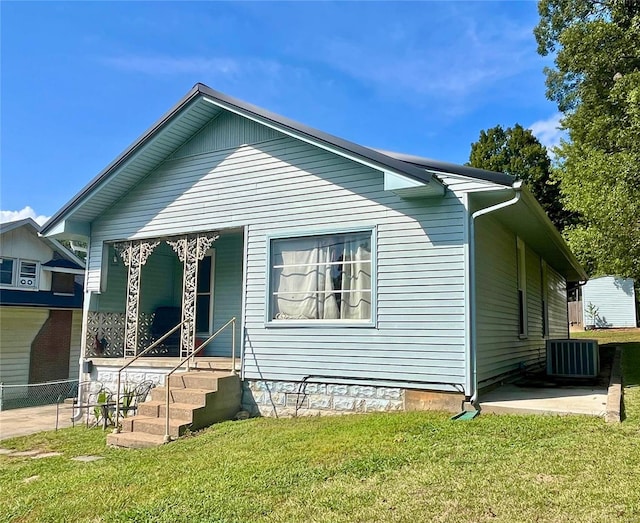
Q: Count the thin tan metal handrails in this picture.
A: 2